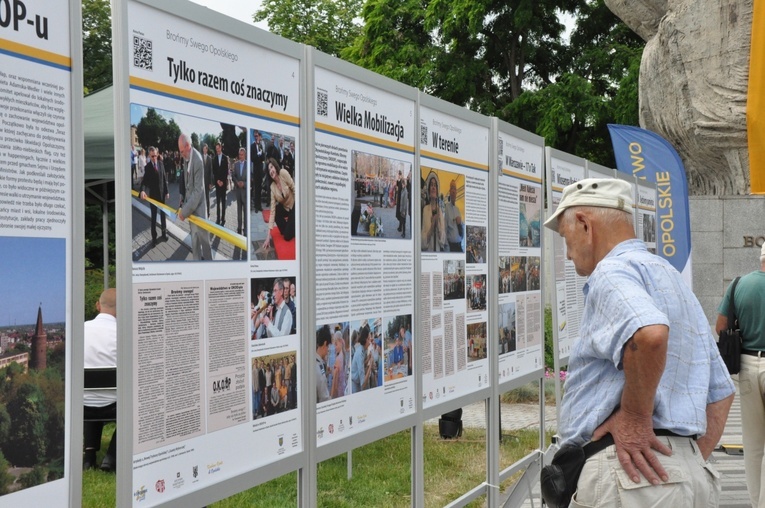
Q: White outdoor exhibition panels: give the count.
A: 9